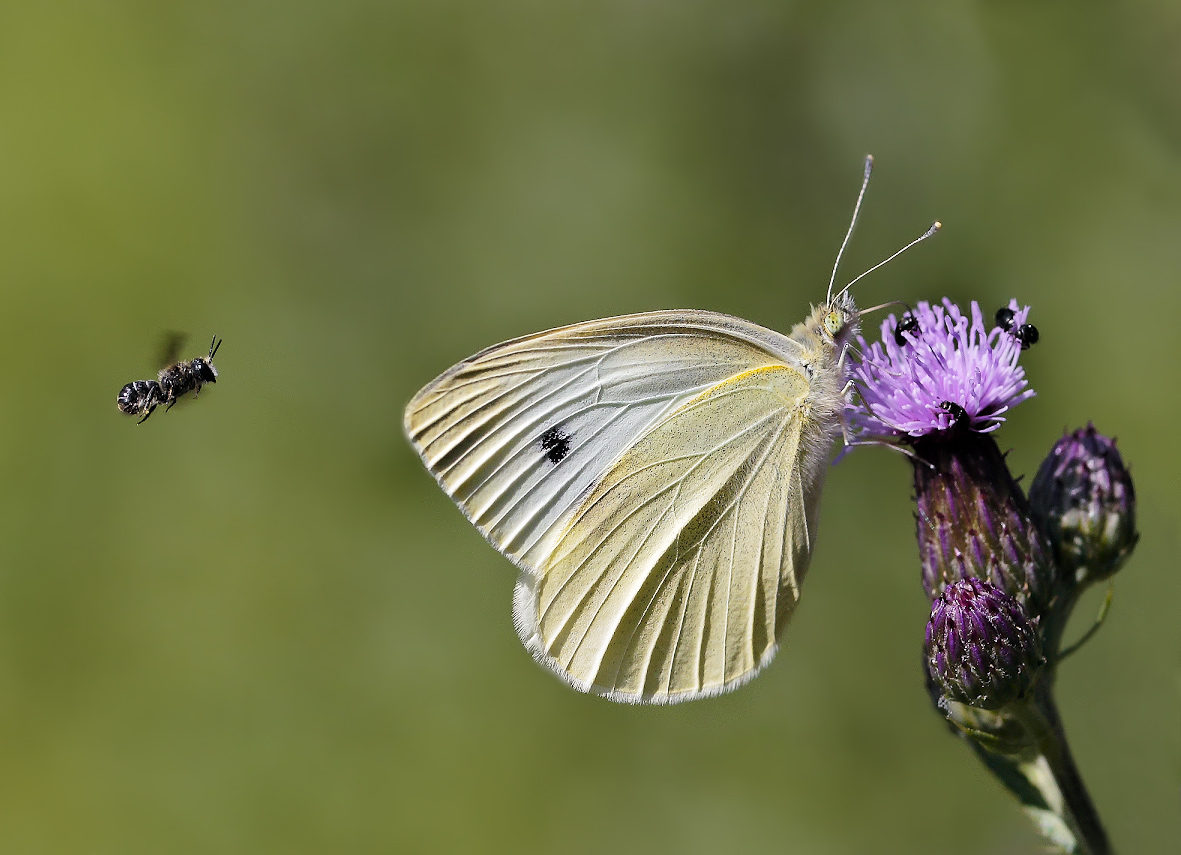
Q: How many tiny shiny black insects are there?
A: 4